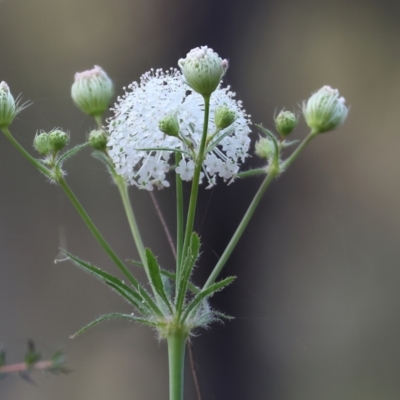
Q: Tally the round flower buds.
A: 11